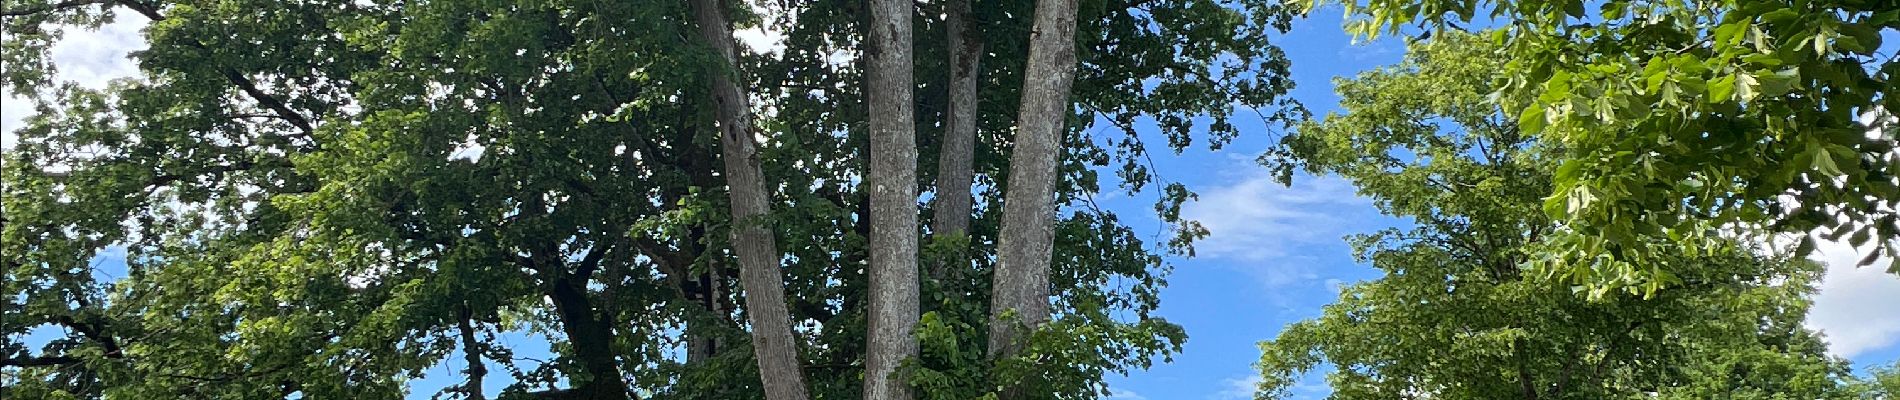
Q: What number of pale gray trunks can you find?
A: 4